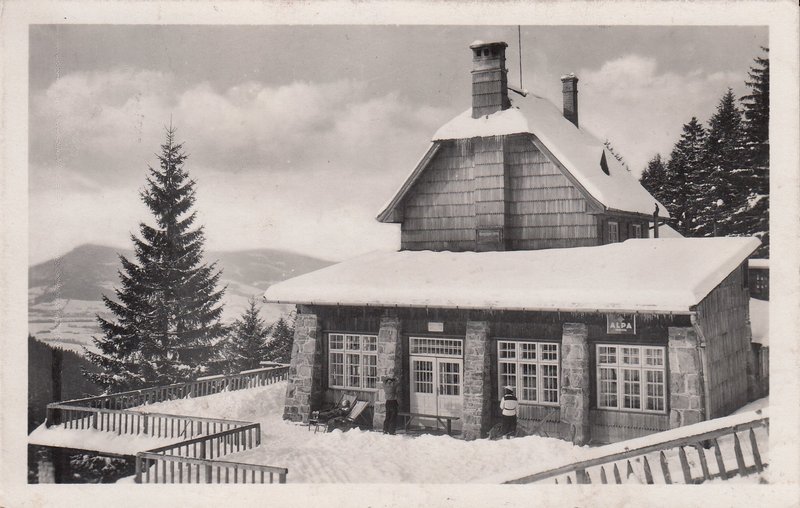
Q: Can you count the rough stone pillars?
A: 5